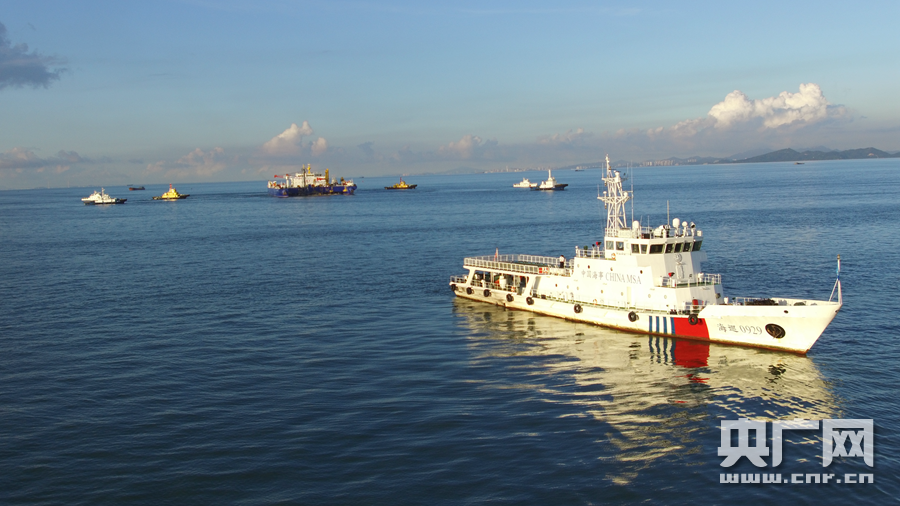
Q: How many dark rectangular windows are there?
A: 9